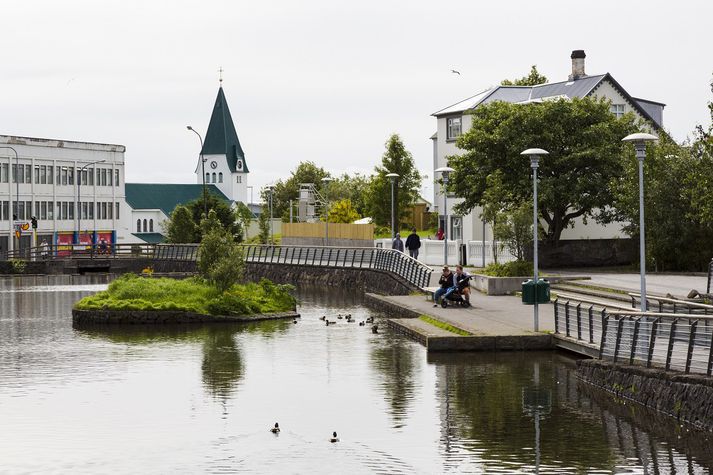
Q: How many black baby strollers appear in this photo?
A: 1